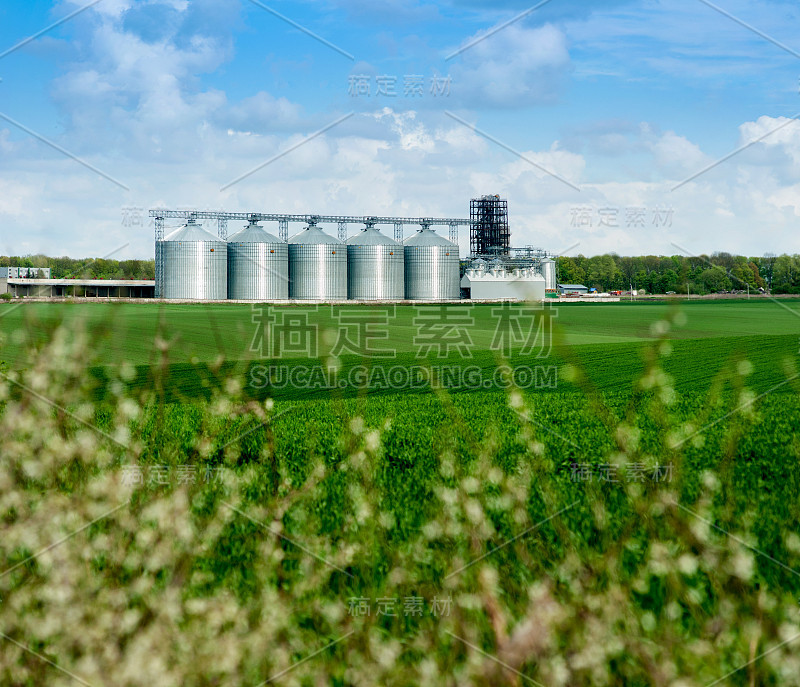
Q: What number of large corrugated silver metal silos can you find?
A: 5